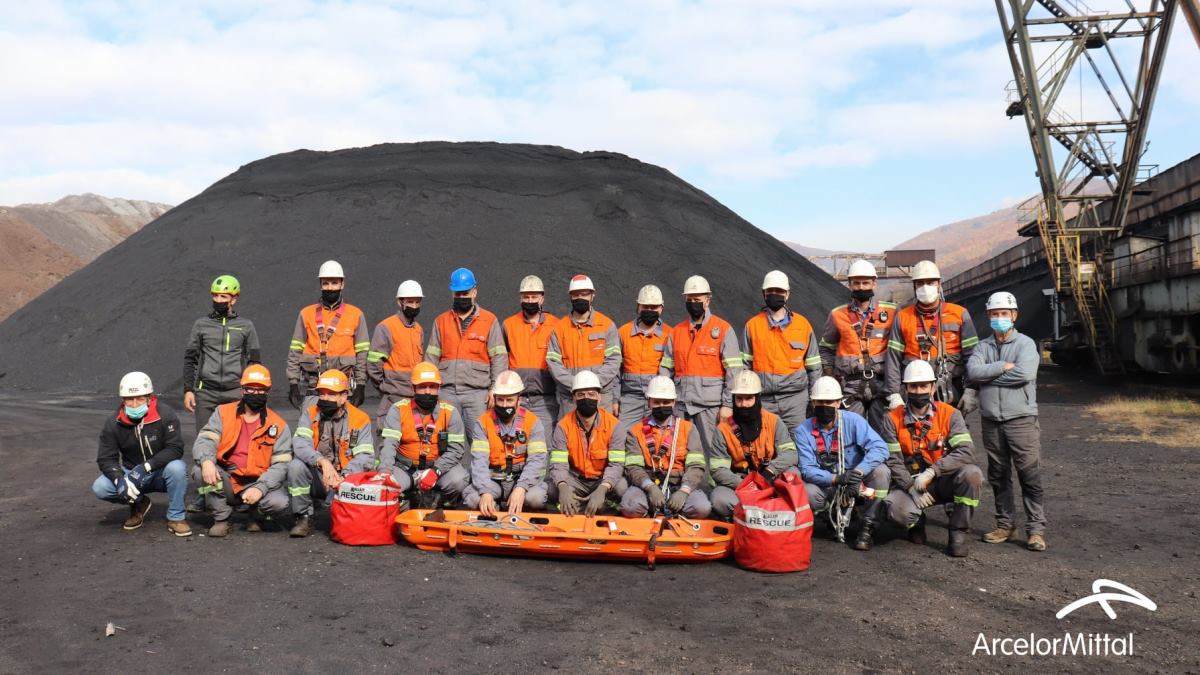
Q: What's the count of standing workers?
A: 12